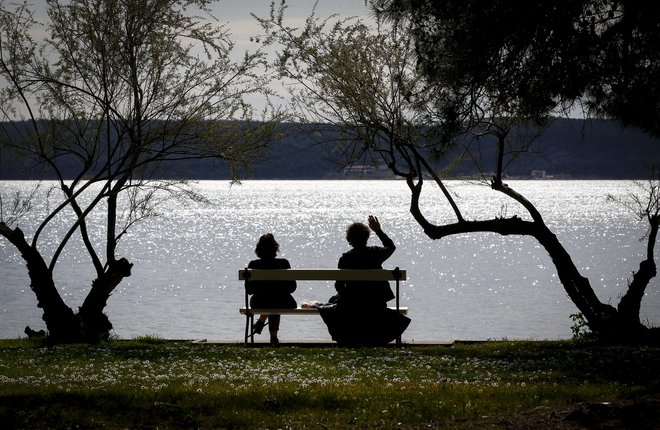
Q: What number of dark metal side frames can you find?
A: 2